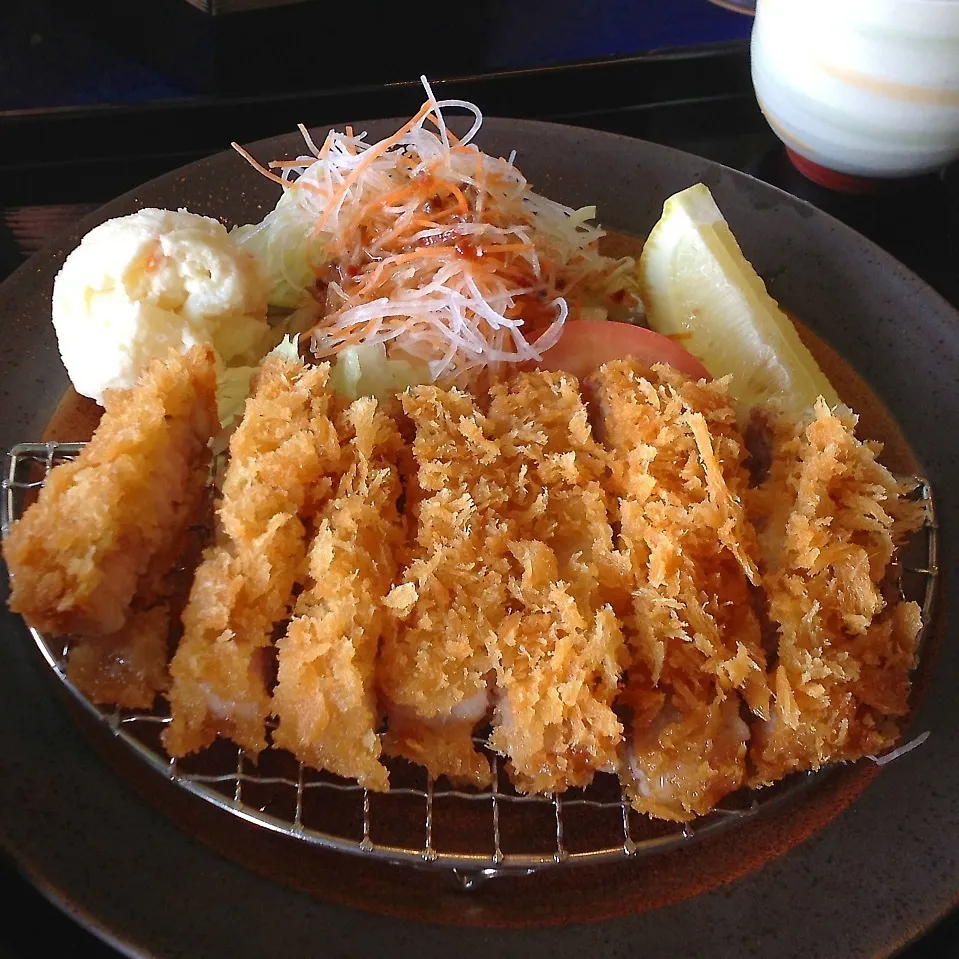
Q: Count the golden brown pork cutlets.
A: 7